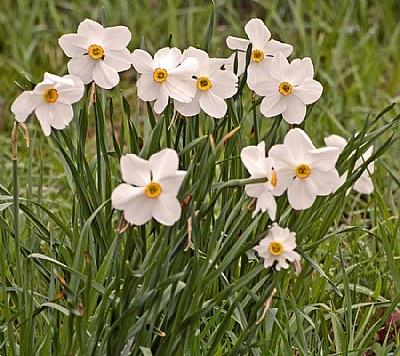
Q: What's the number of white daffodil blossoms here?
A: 11